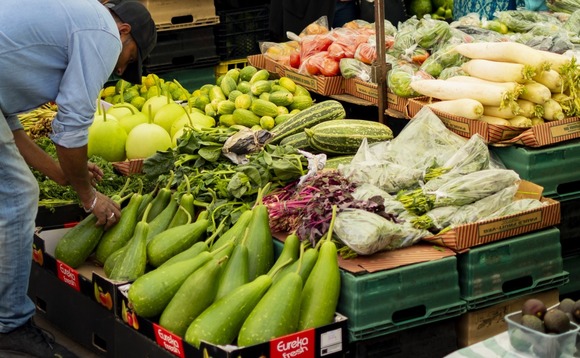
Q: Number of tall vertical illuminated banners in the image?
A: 0